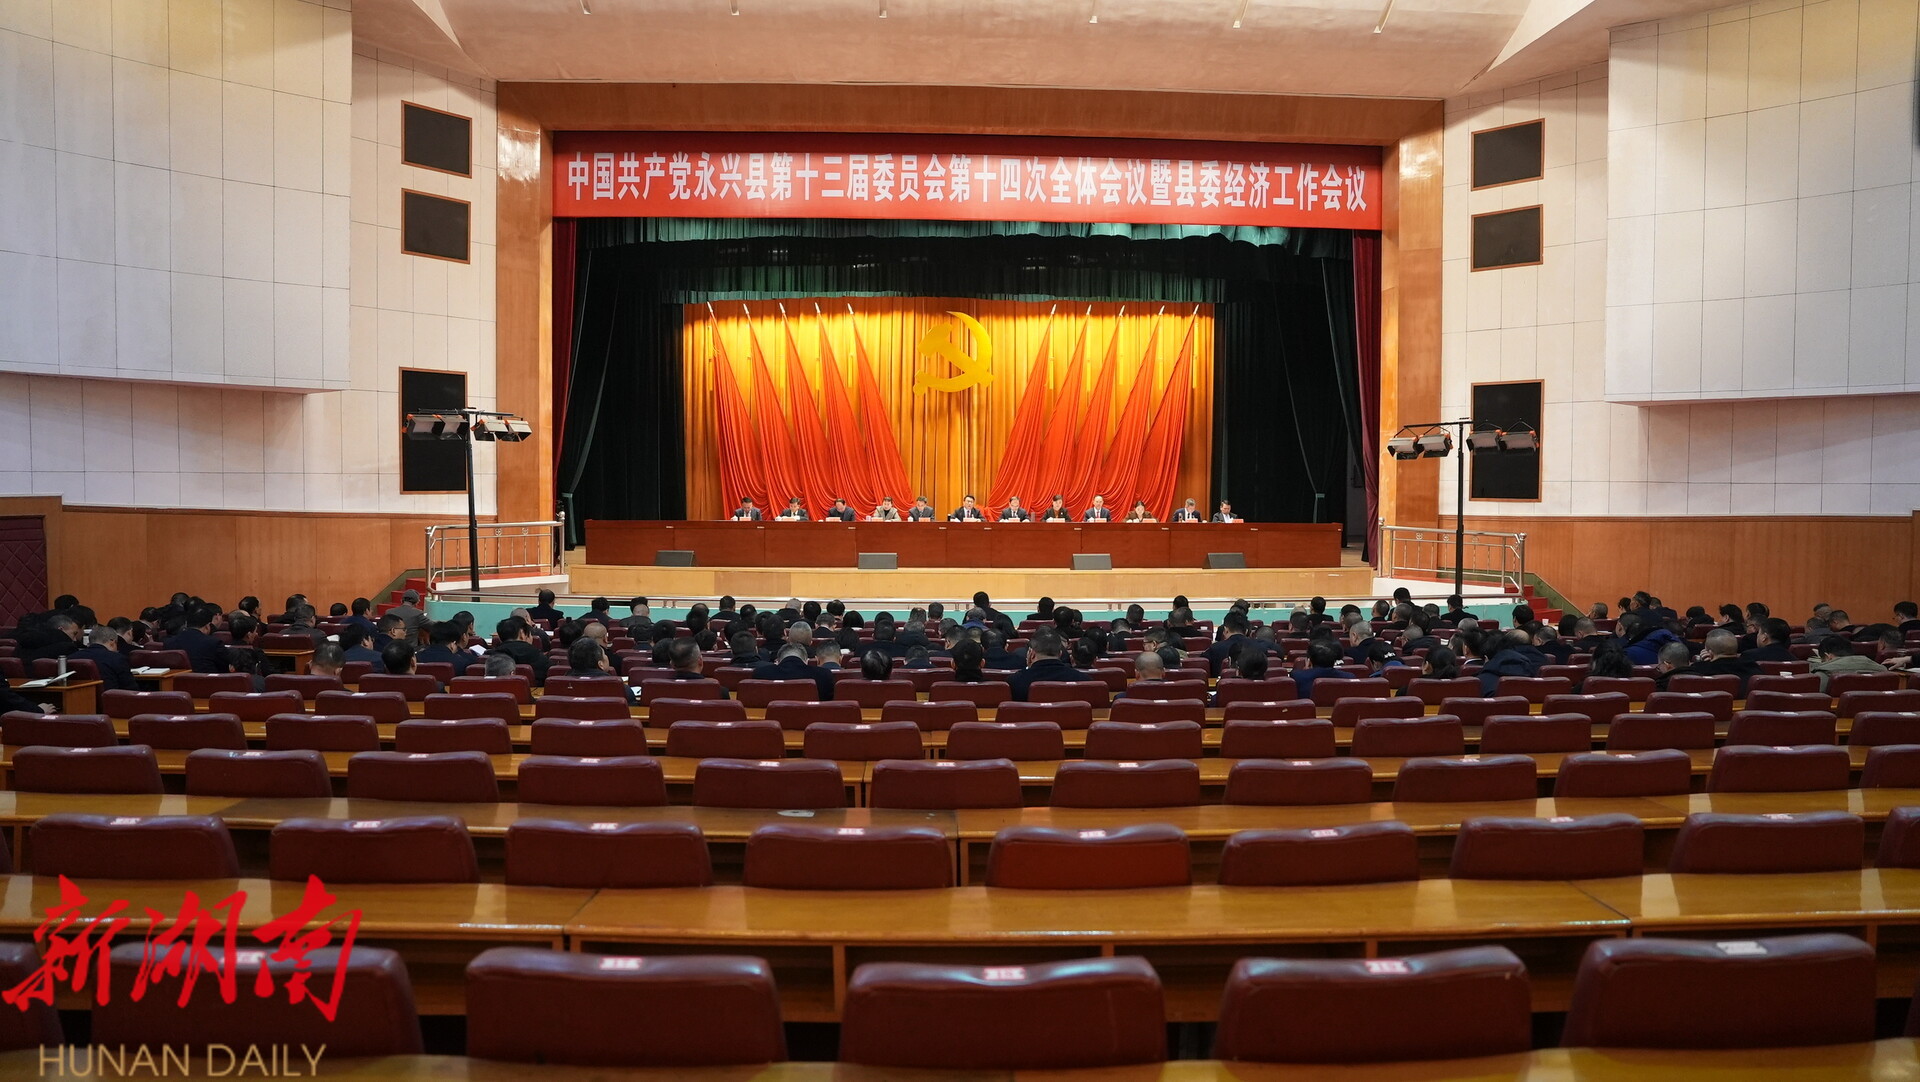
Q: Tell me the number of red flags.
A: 10